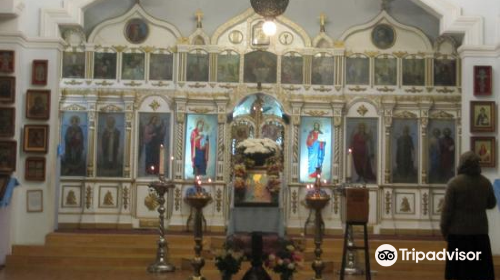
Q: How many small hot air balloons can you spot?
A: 0